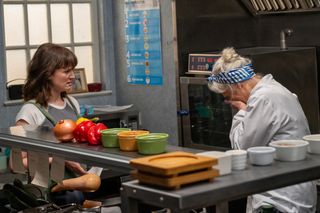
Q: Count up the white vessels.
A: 5